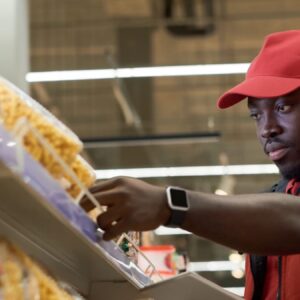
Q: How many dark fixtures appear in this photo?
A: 1